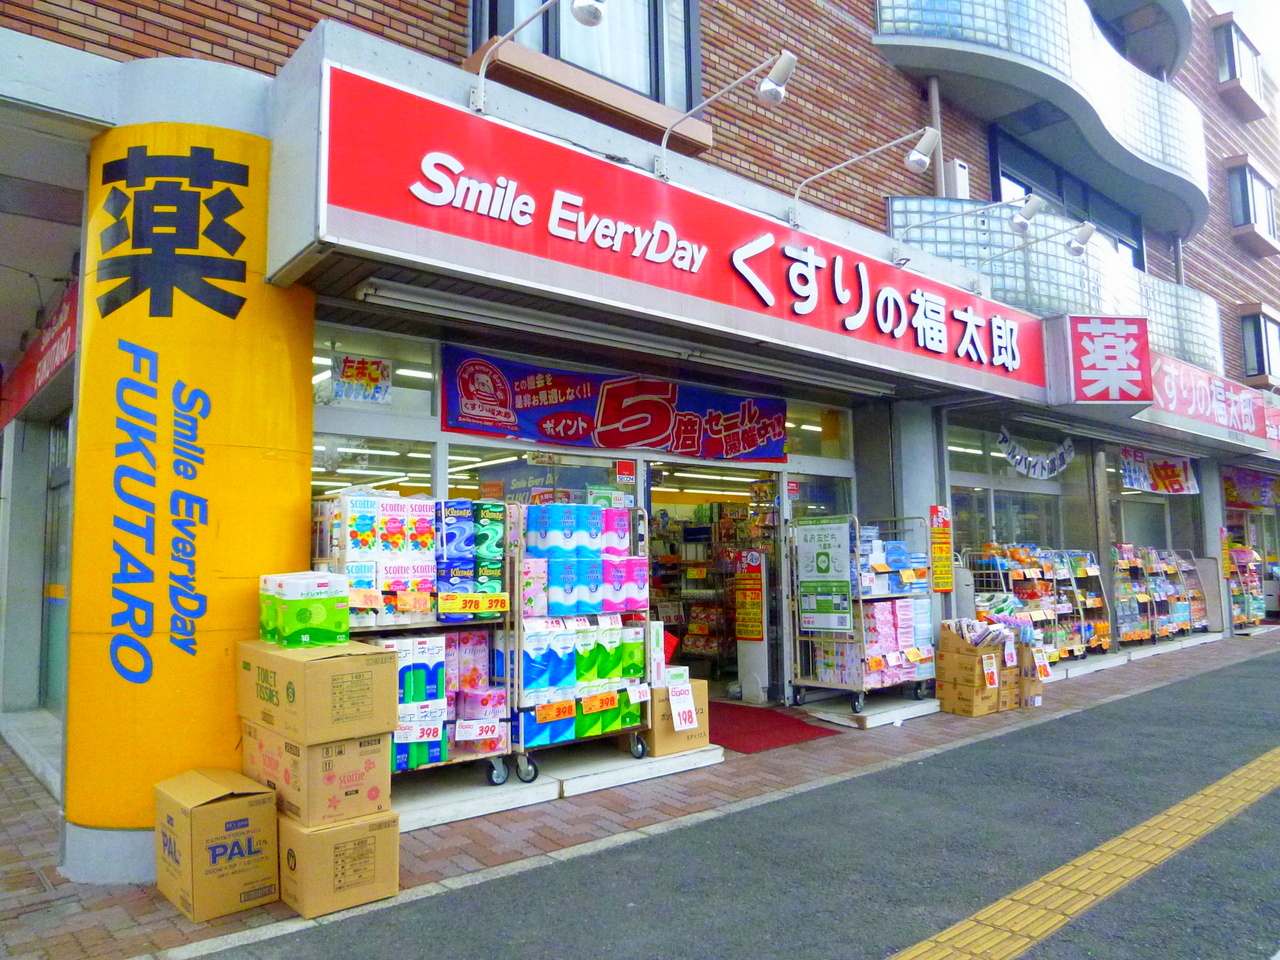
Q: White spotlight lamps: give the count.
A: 5